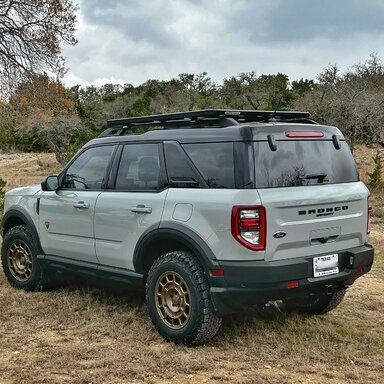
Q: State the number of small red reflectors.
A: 3